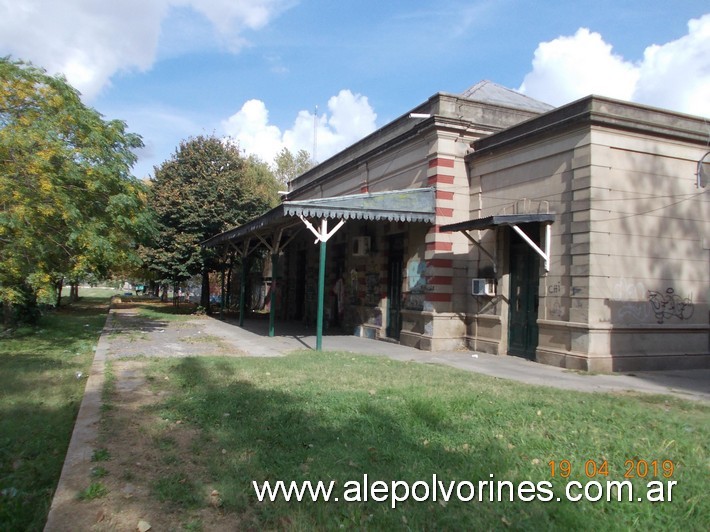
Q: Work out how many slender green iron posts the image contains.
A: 4